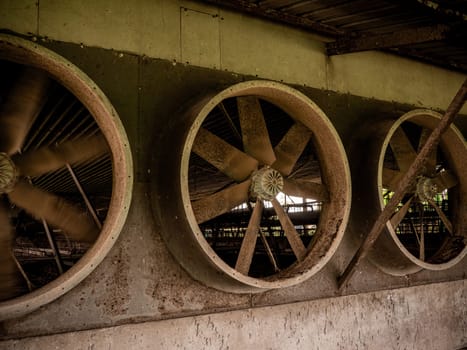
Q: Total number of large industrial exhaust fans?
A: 3